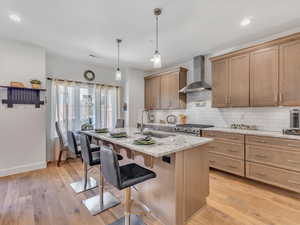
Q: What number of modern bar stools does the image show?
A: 3